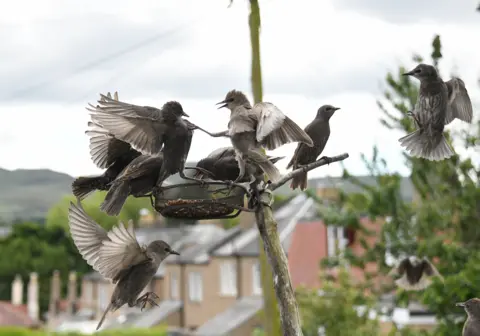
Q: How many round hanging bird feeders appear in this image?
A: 1